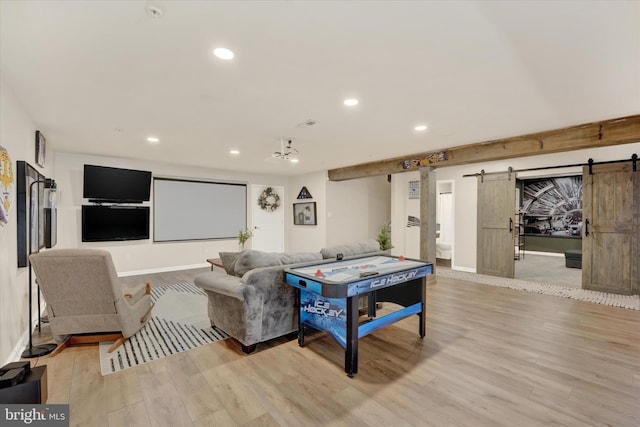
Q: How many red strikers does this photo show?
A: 2